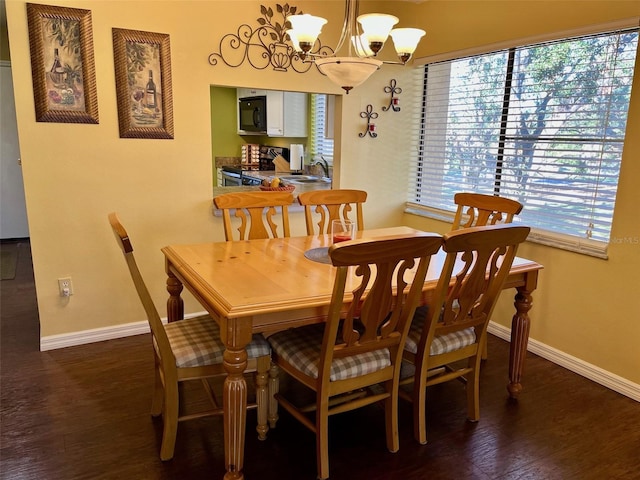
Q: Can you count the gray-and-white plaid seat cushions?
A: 3